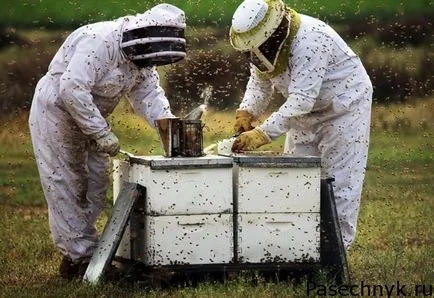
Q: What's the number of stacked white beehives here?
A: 4